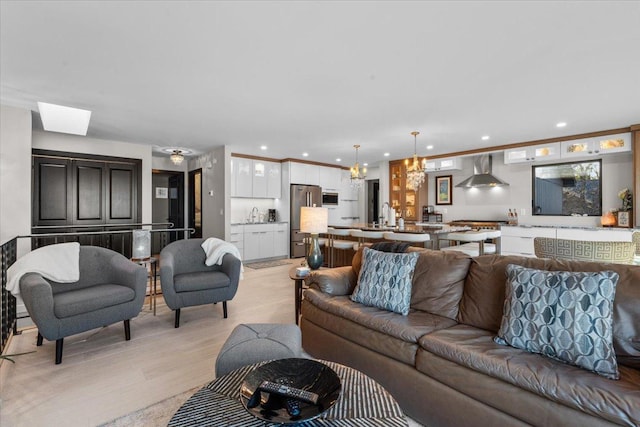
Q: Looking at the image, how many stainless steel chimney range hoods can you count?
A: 1